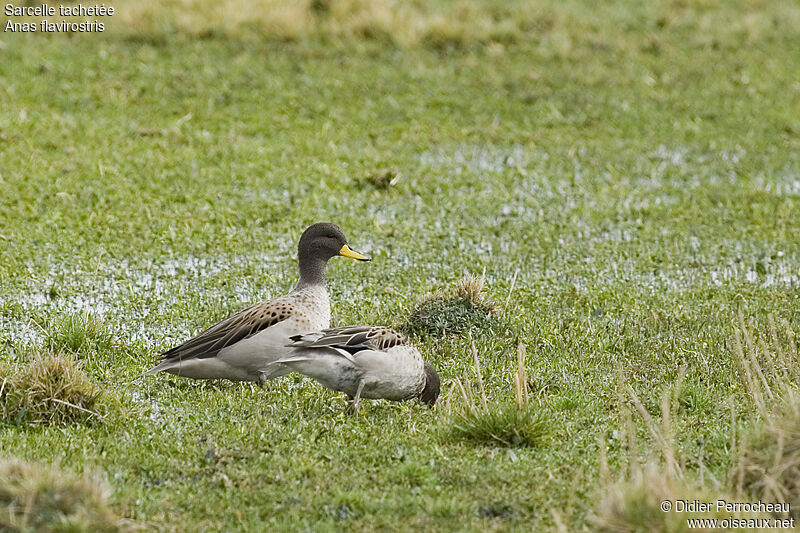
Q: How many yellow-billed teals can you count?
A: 2